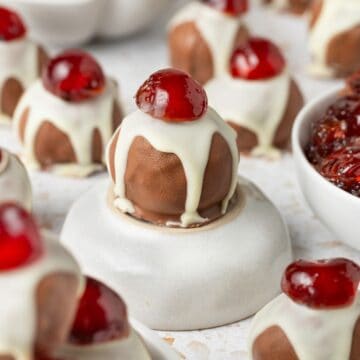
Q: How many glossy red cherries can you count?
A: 8